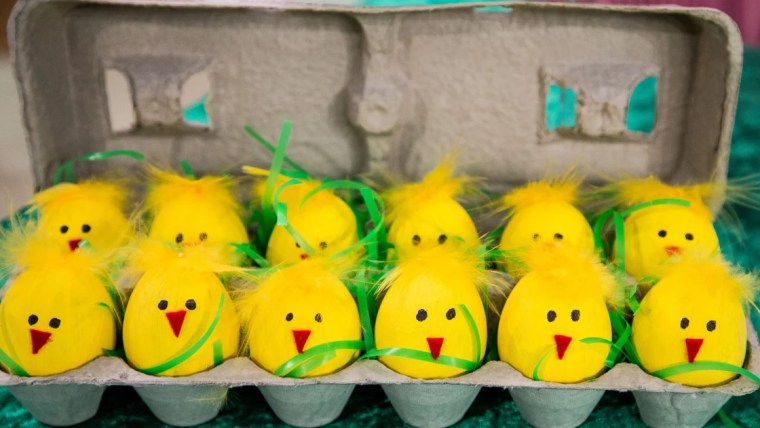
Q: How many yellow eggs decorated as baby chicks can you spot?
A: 12